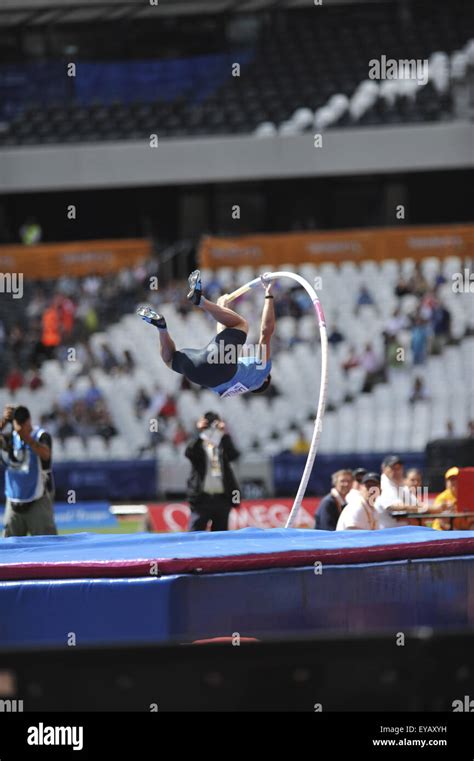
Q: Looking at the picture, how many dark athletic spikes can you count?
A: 2